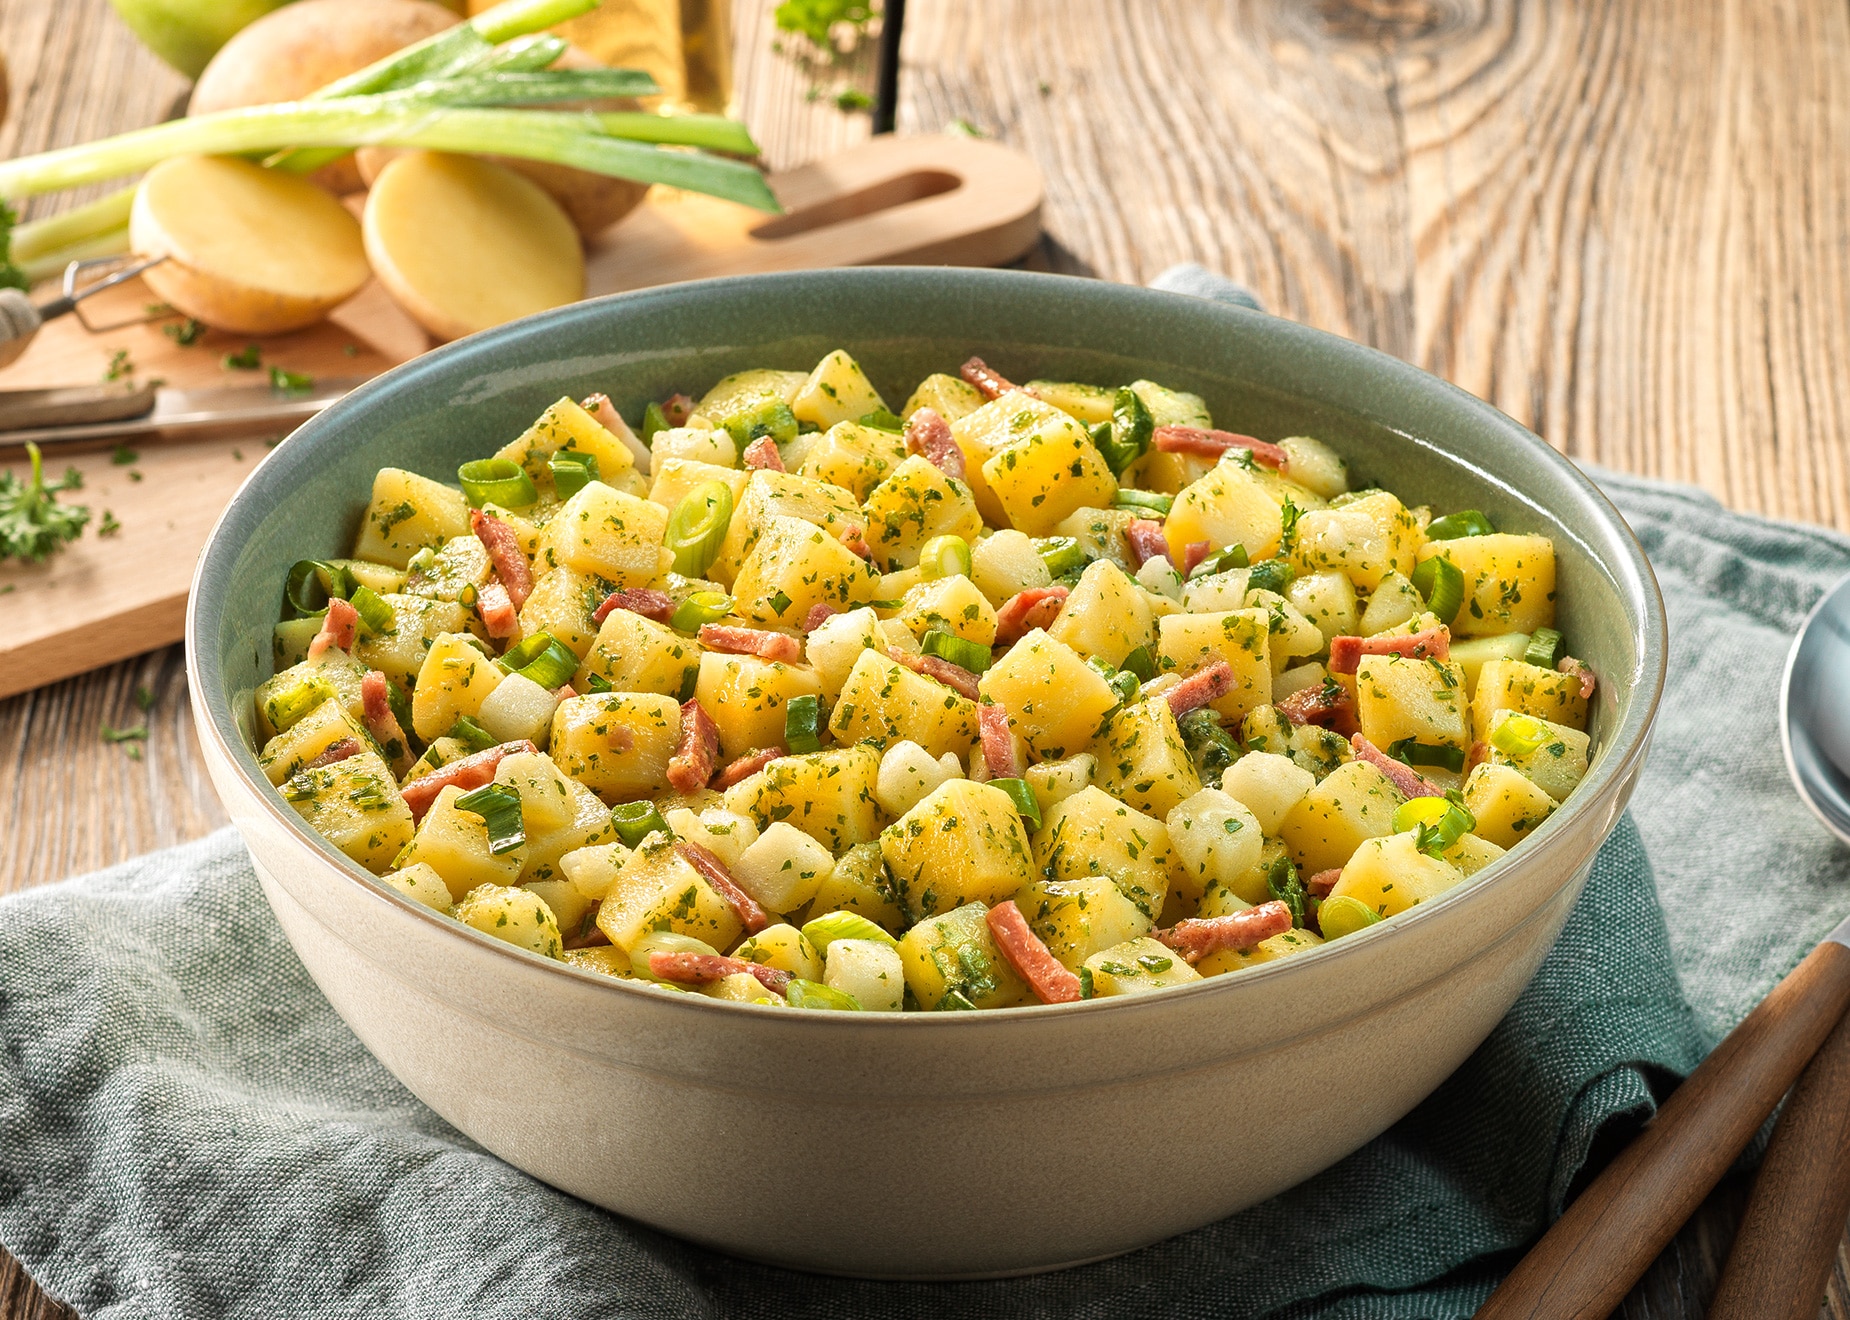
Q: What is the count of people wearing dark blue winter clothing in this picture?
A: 0